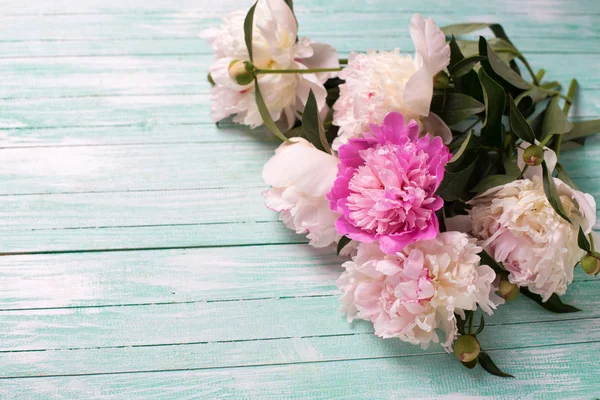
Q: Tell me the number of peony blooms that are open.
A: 6